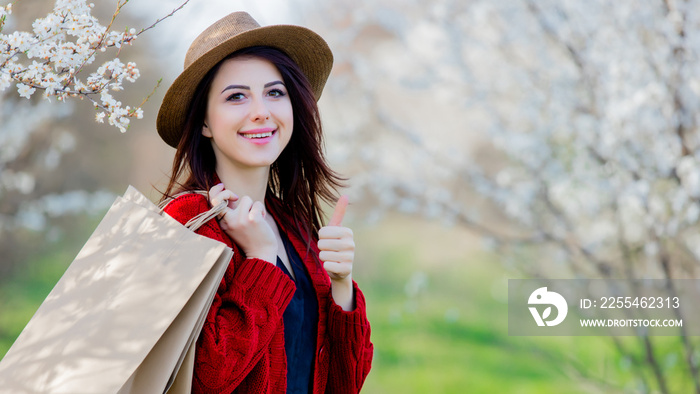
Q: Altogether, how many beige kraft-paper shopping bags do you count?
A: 2